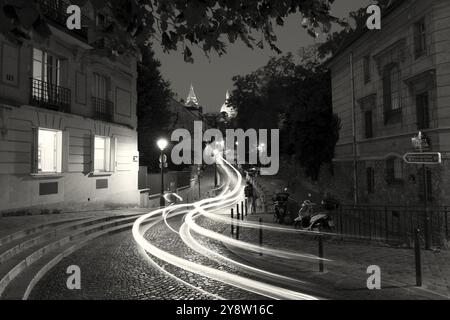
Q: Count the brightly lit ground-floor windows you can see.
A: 2